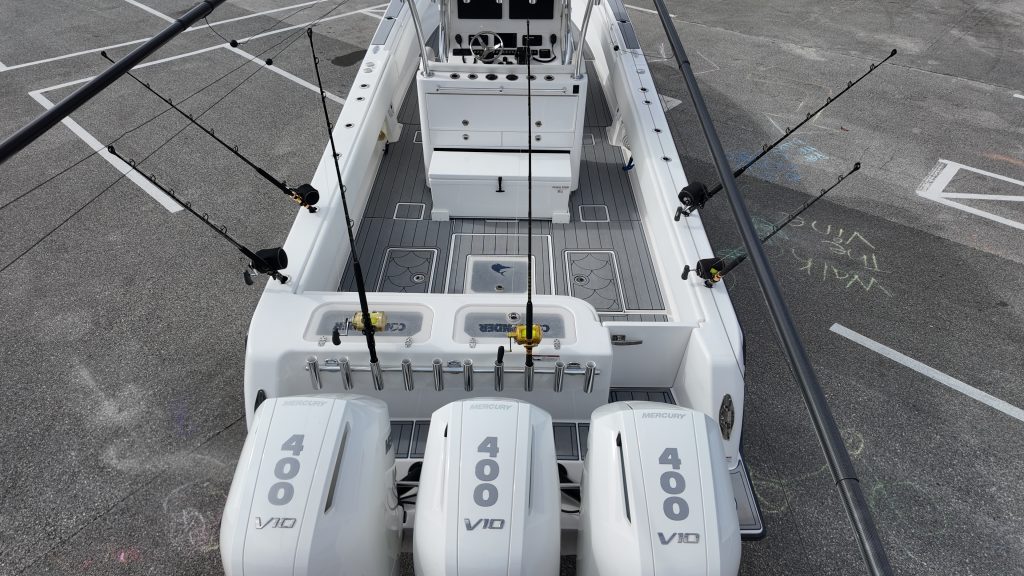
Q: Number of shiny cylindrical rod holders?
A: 10